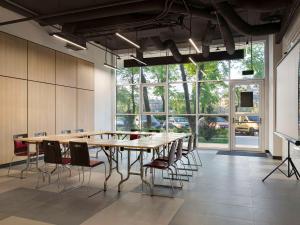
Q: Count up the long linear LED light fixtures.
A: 6